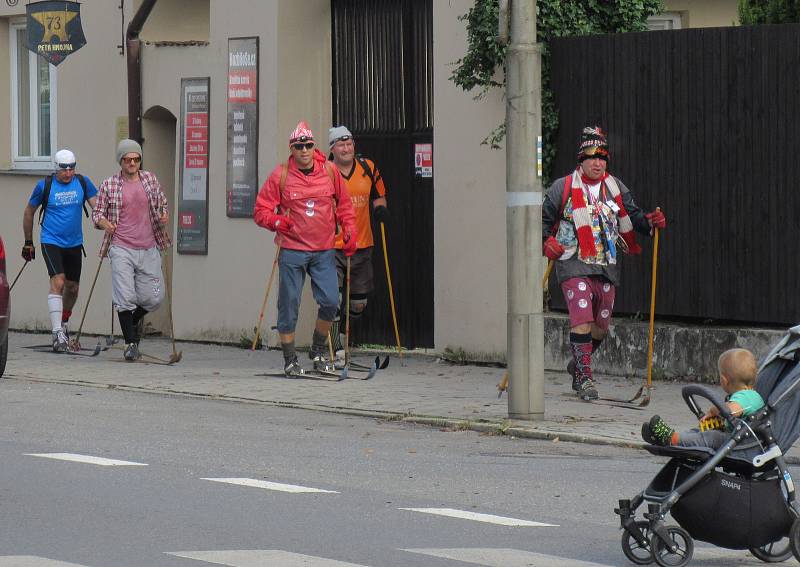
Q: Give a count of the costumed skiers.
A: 5